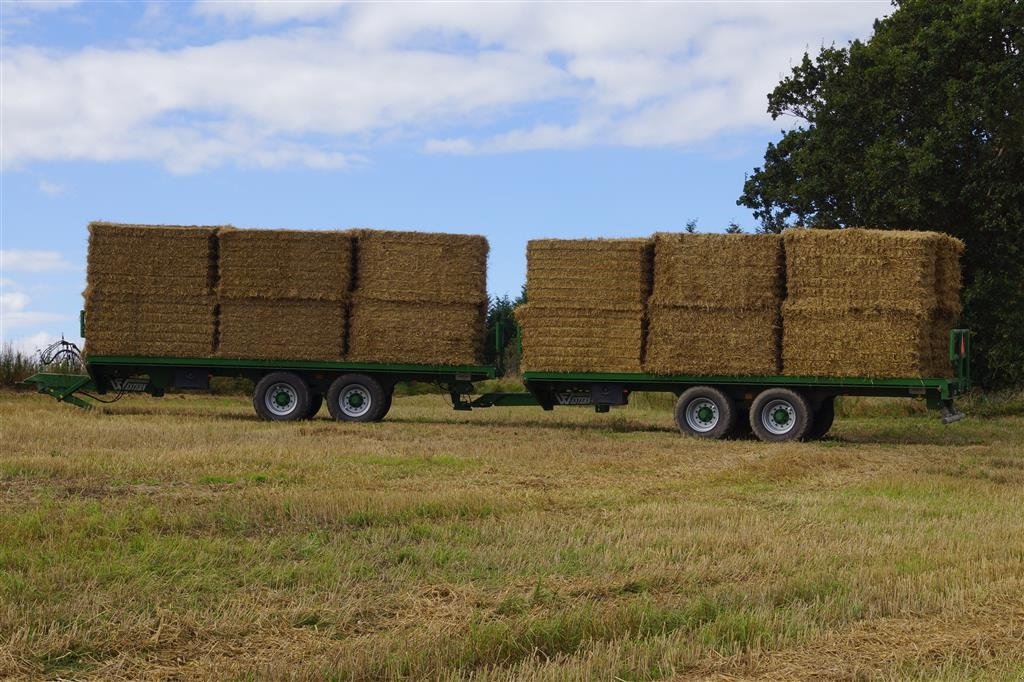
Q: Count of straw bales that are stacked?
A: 12